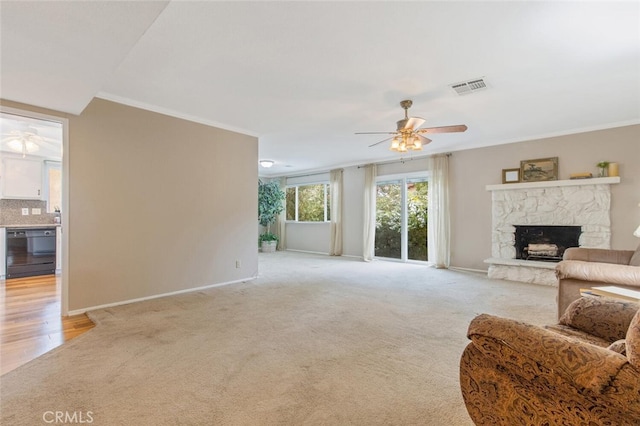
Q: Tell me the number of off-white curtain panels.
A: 4